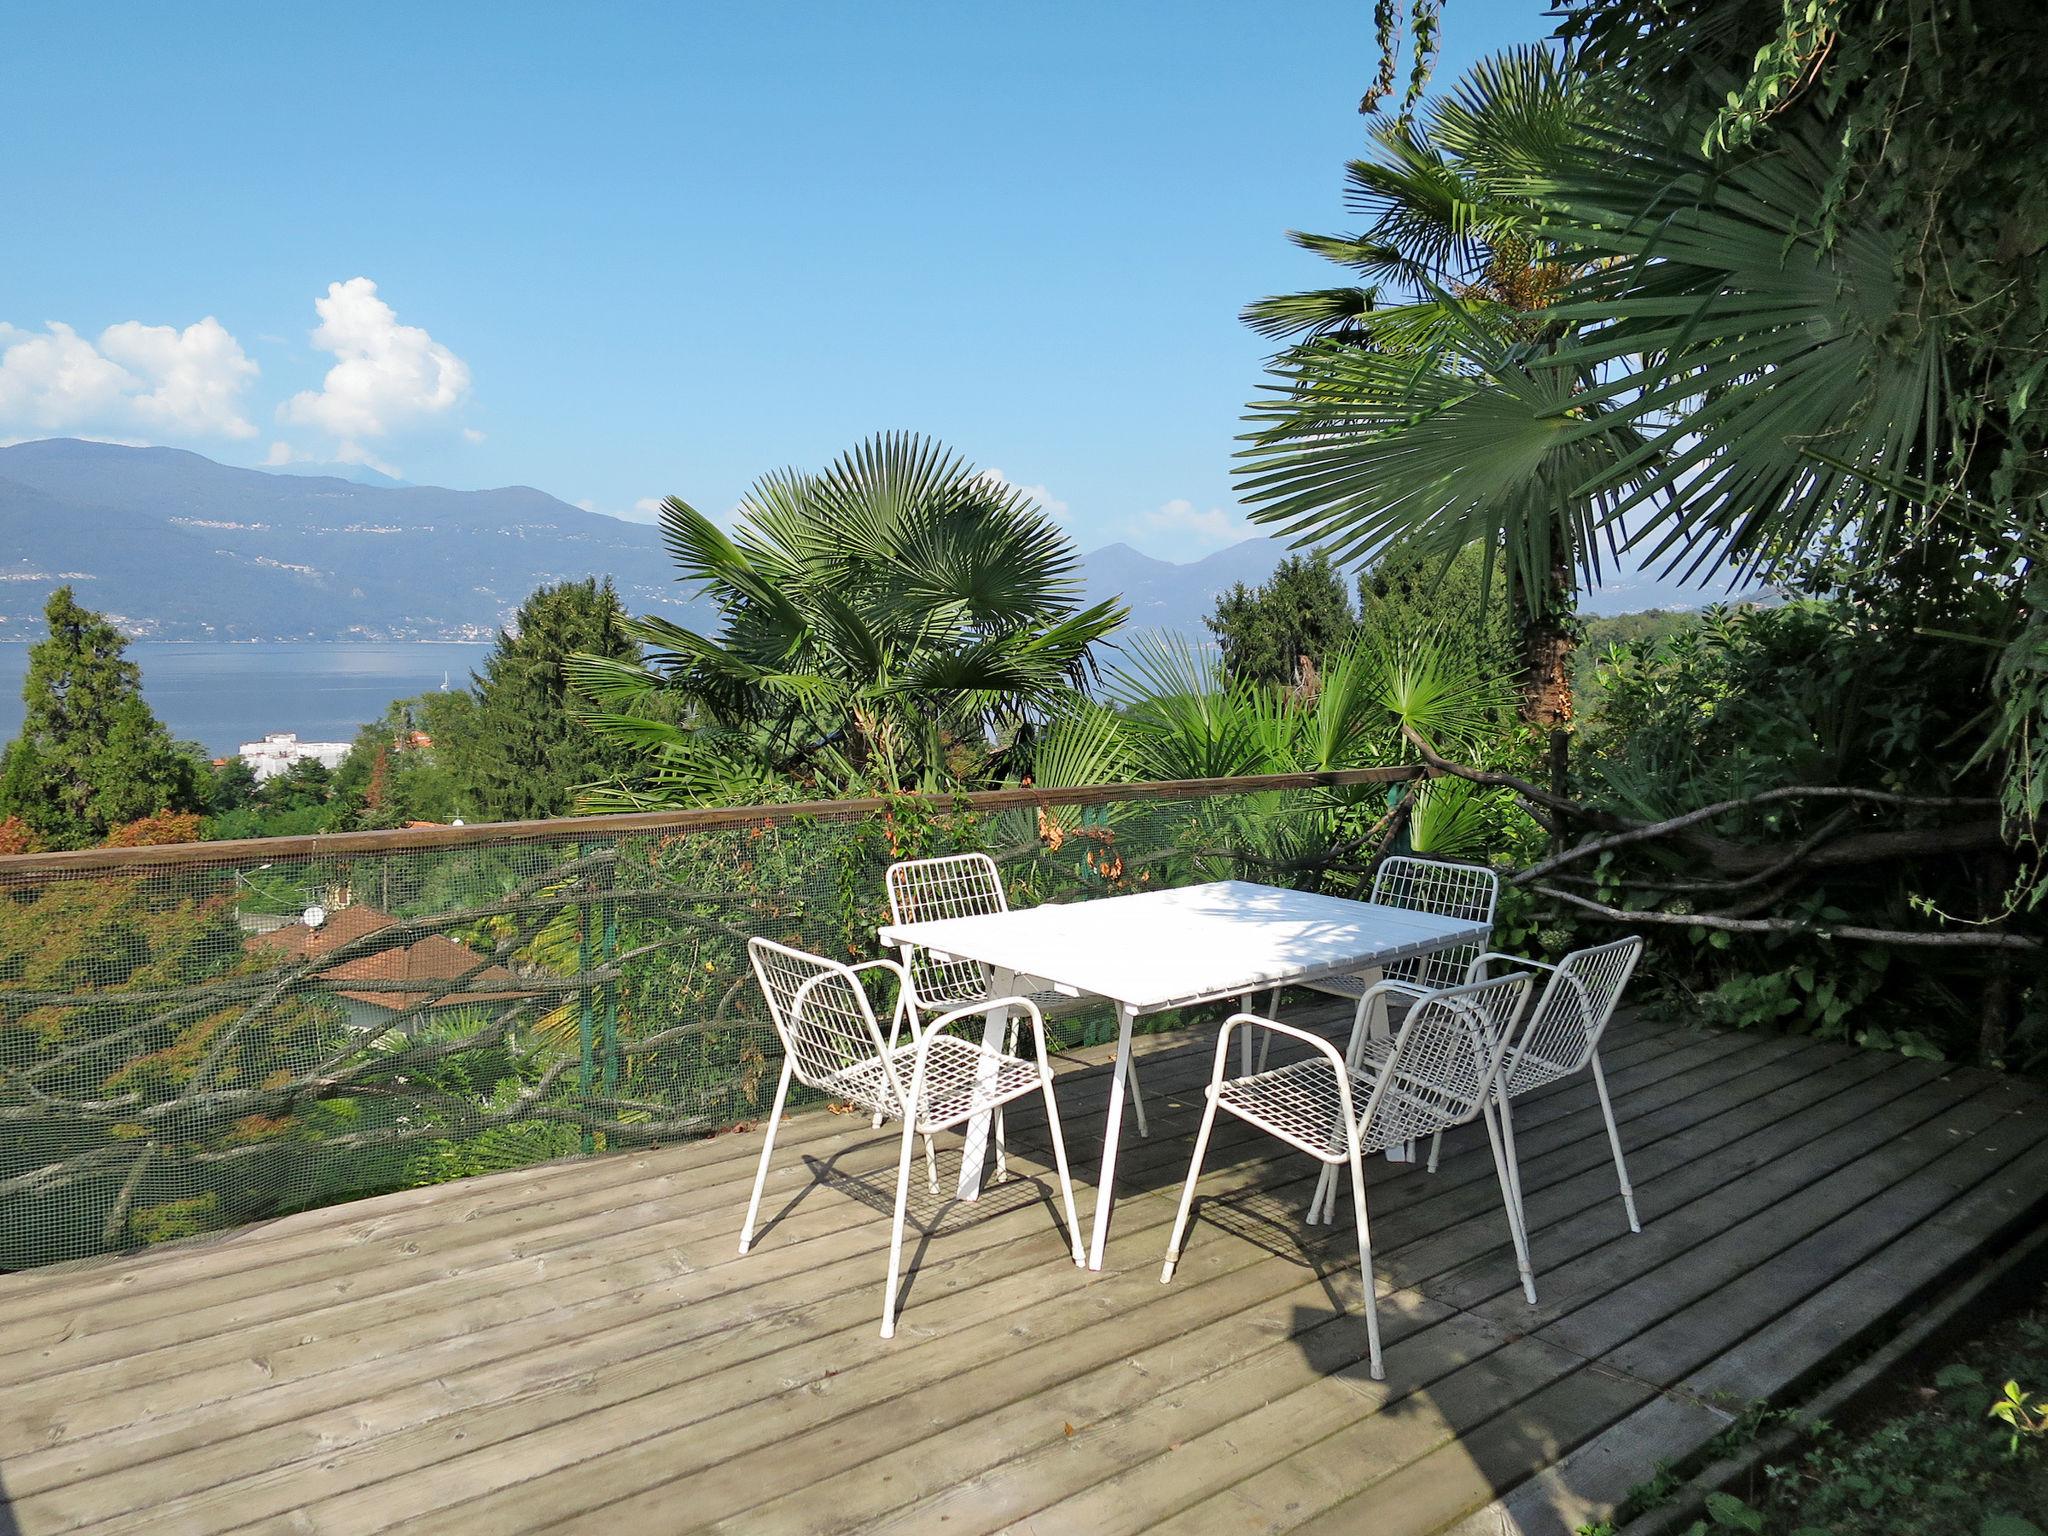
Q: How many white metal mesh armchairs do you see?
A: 5